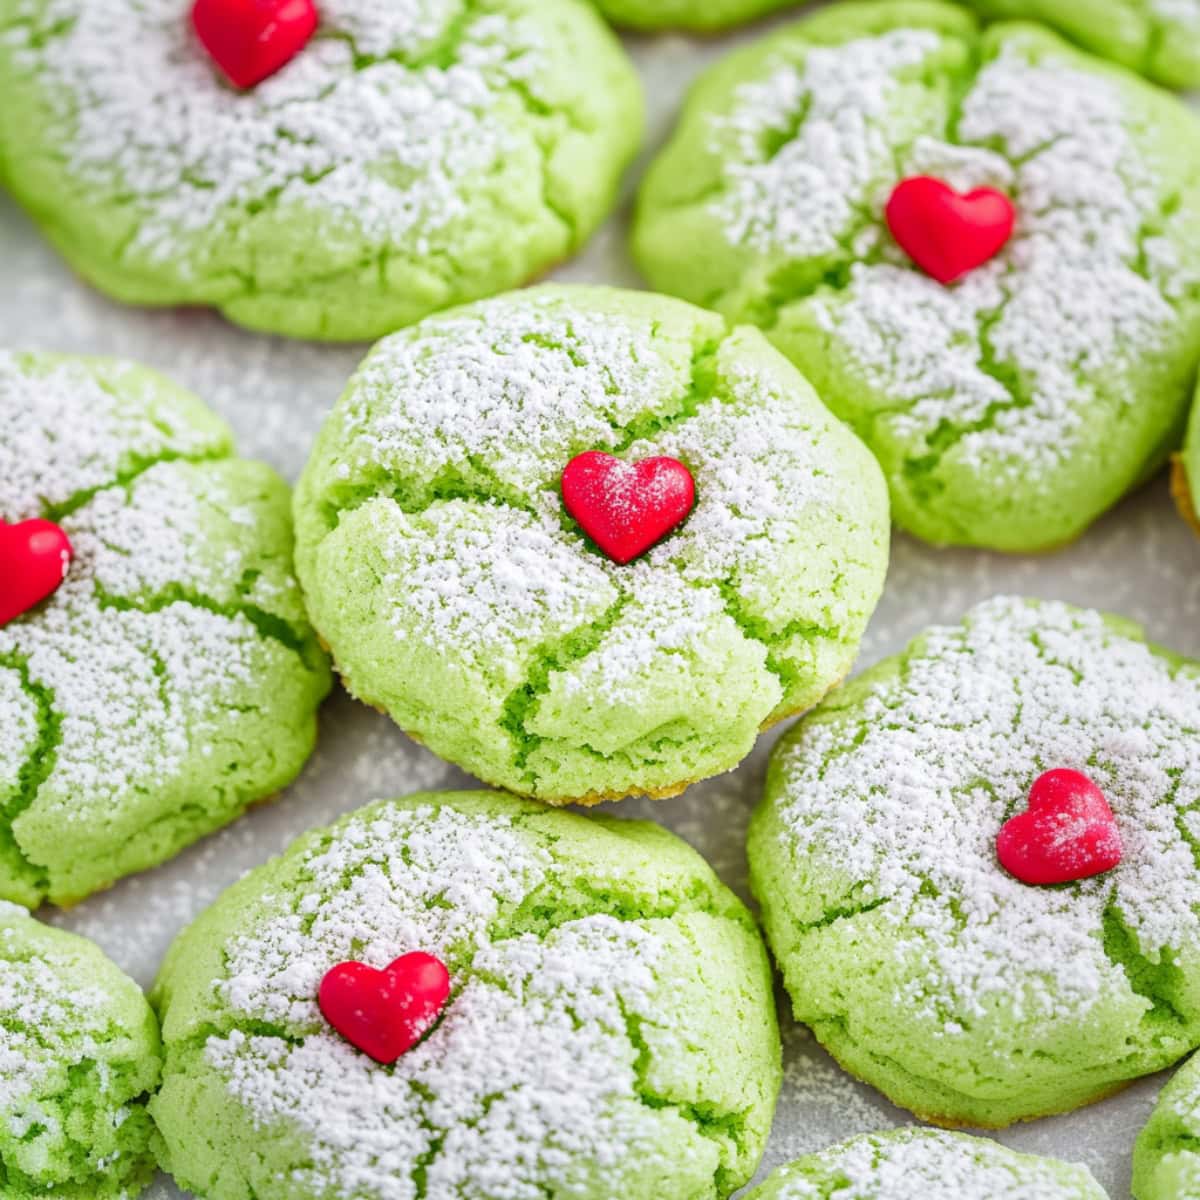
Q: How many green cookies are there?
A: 12